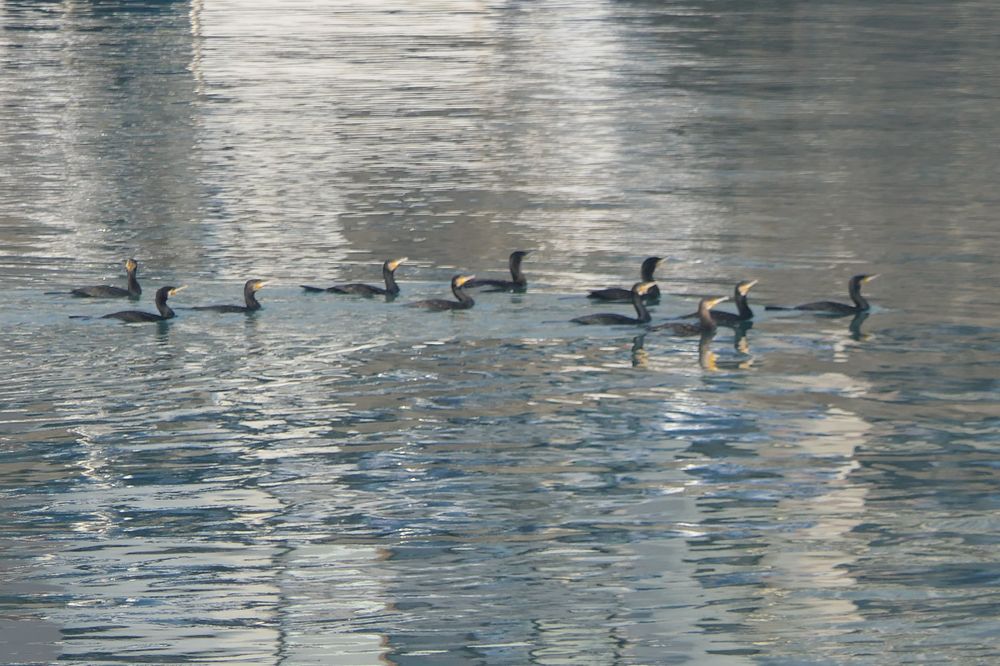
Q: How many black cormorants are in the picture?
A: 11